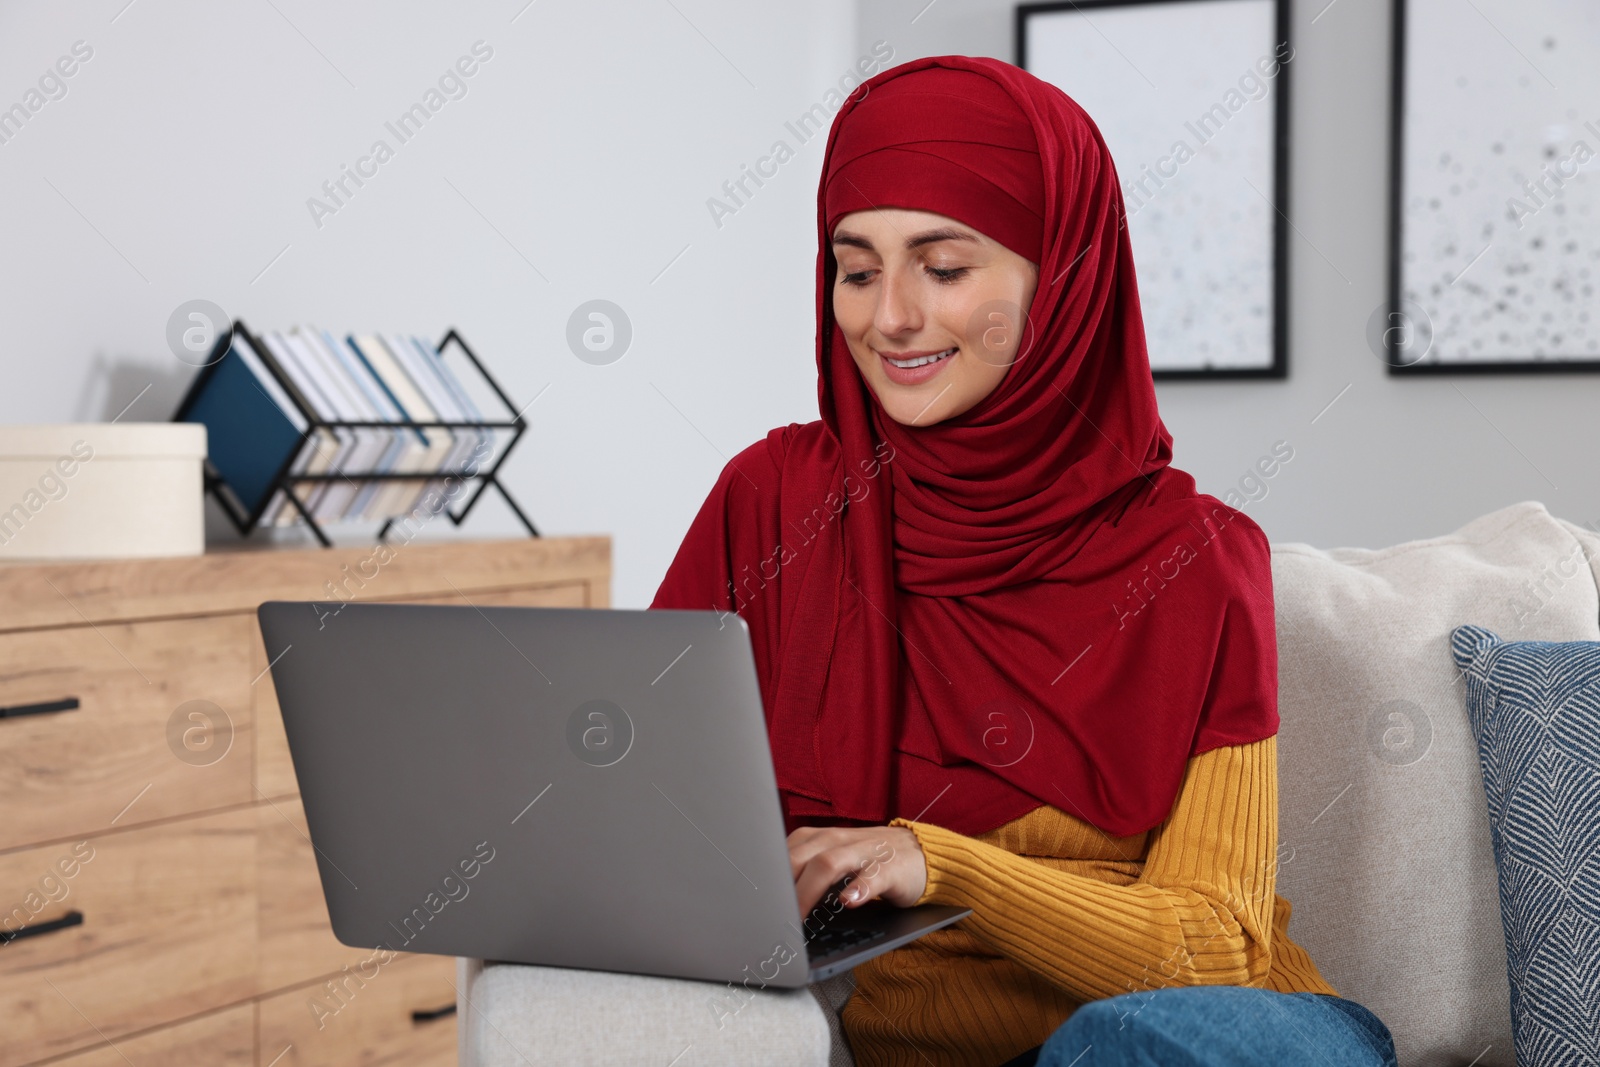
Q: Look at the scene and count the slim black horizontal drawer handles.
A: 3